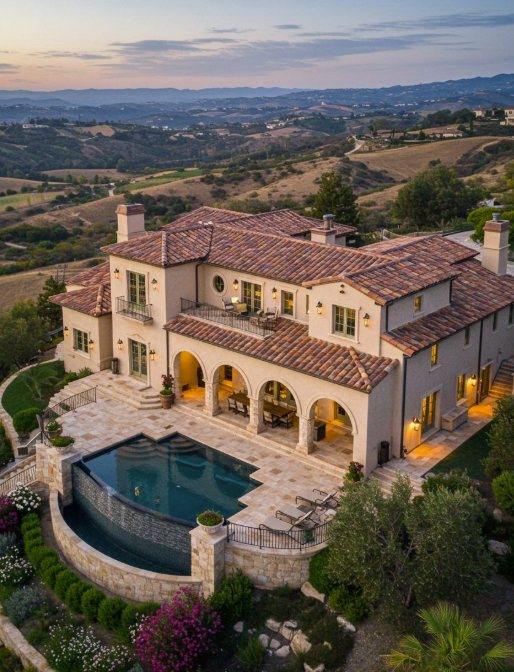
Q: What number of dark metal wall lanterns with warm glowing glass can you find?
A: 12